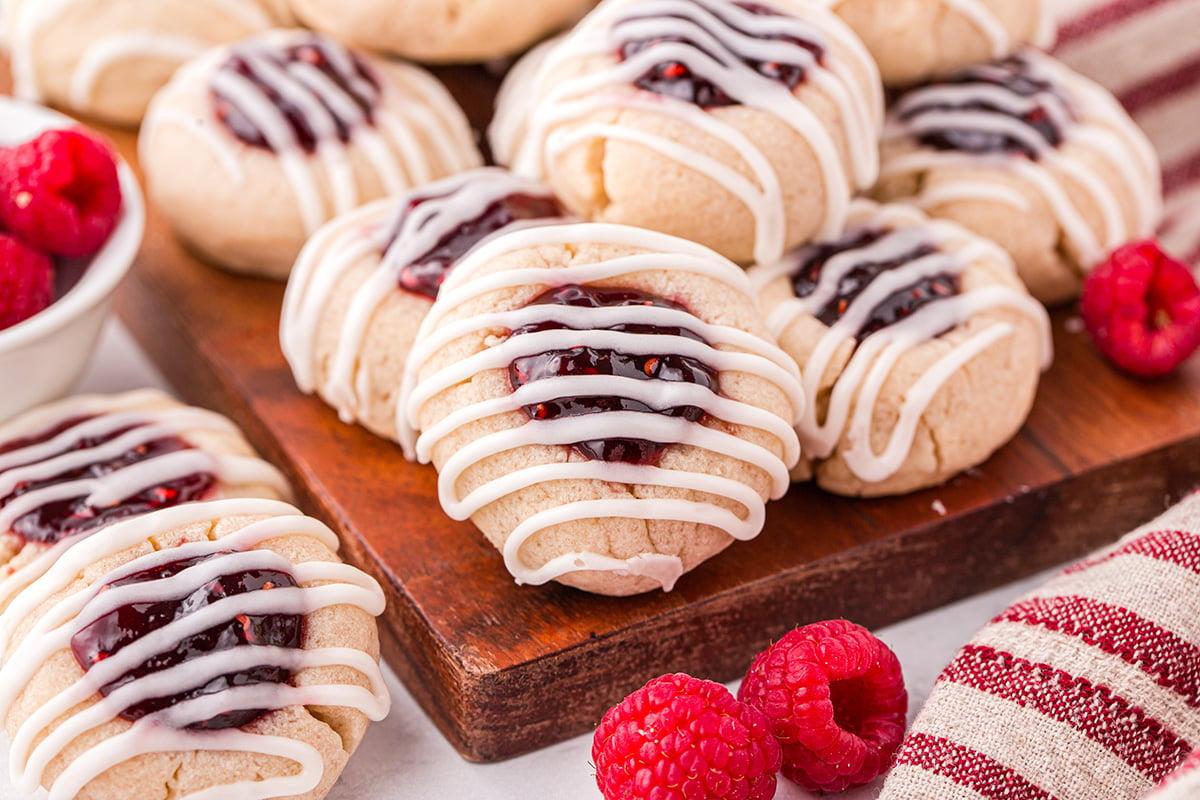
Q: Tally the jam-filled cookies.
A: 8